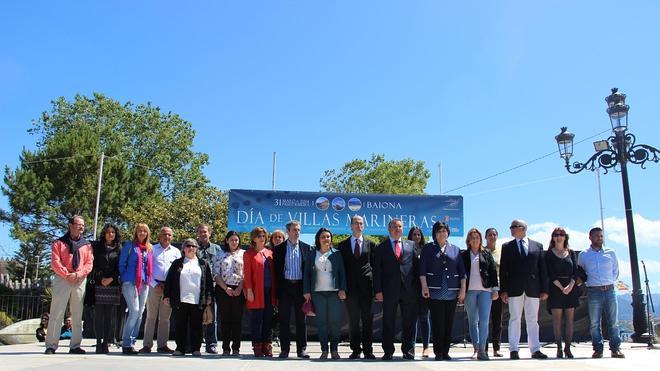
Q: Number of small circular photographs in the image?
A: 3